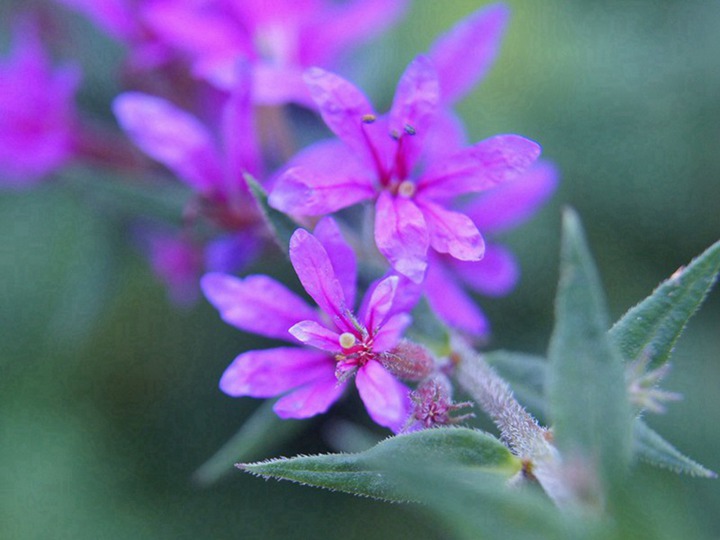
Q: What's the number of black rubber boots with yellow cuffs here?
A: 0